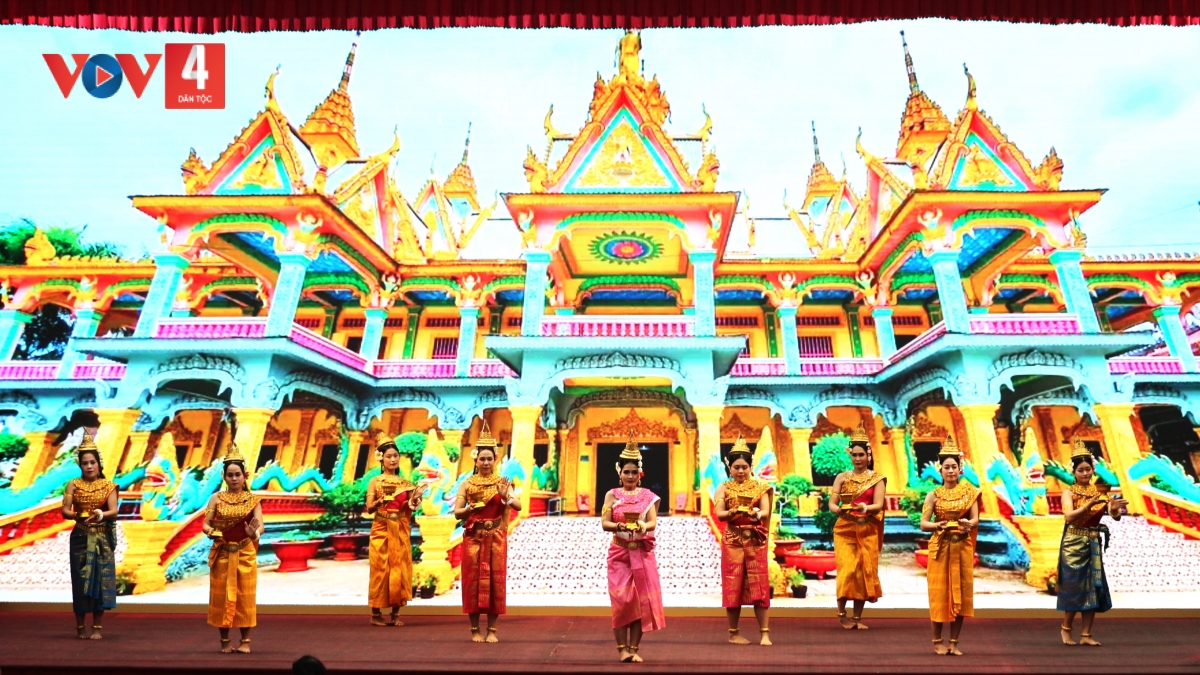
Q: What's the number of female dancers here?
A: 9